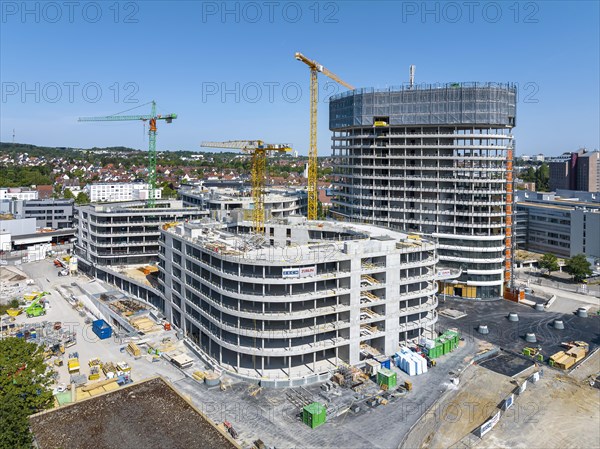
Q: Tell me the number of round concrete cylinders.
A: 6